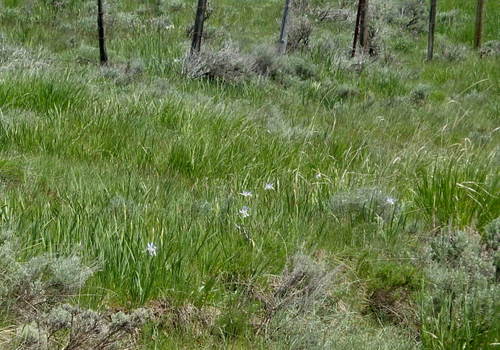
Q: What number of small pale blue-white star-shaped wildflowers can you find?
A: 5